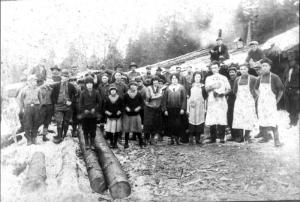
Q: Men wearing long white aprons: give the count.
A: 3